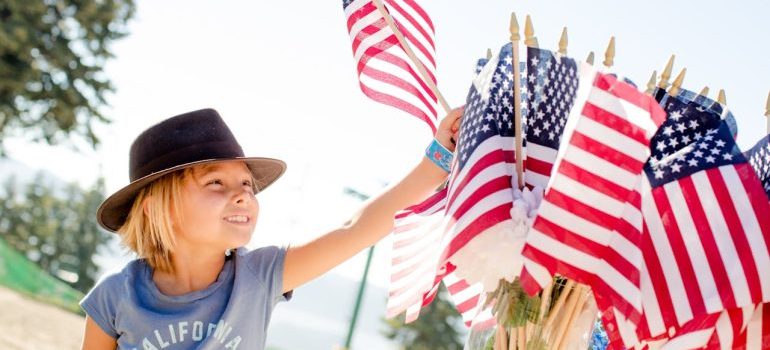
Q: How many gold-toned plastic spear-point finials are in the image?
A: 12